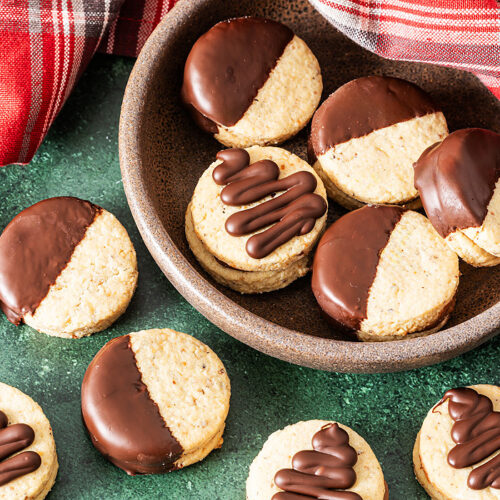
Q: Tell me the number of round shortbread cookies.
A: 10